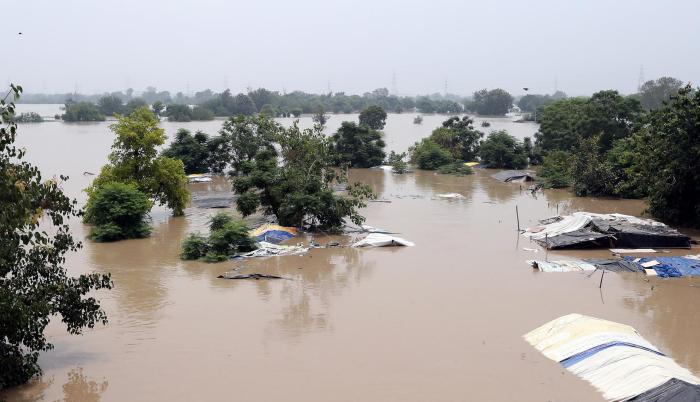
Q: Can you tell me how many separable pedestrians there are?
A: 0